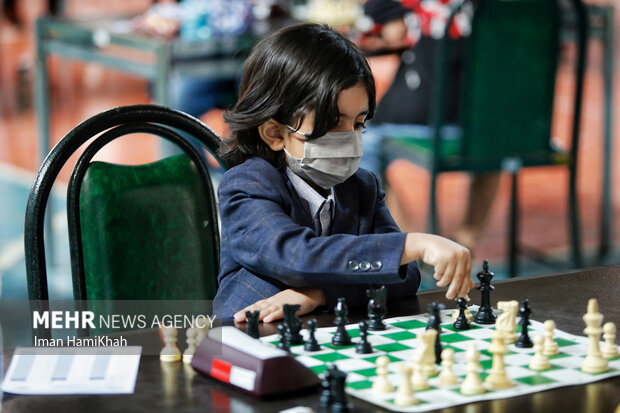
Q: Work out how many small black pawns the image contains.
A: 4